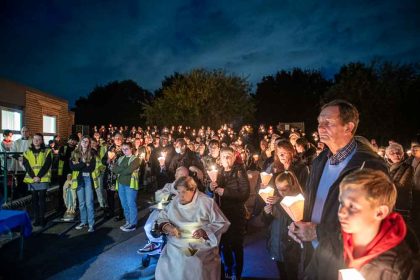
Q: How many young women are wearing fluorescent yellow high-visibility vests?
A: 3